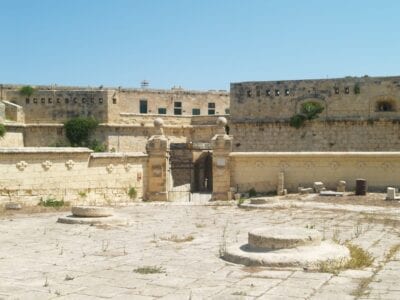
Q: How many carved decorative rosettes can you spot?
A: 11